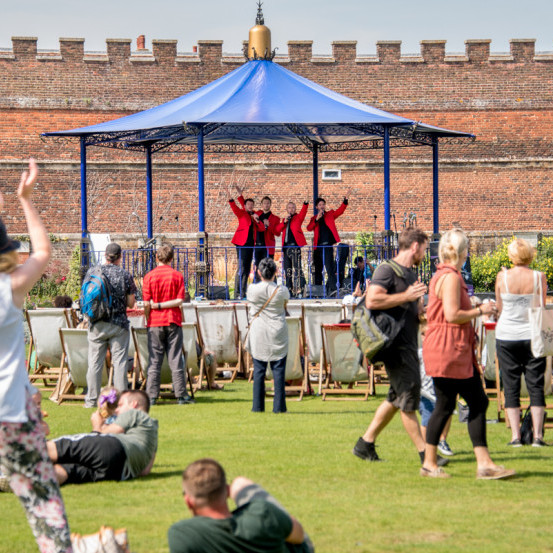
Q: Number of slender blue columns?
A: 6